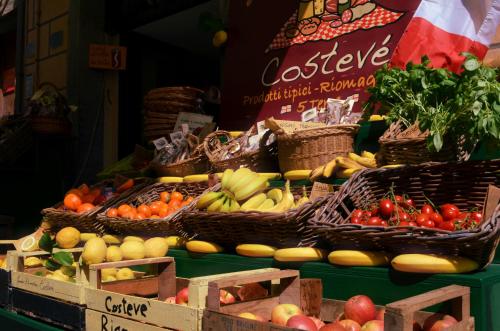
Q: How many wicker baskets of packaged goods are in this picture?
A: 3